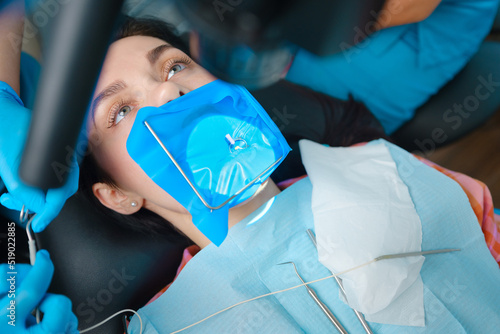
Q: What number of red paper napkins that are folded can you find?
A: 0